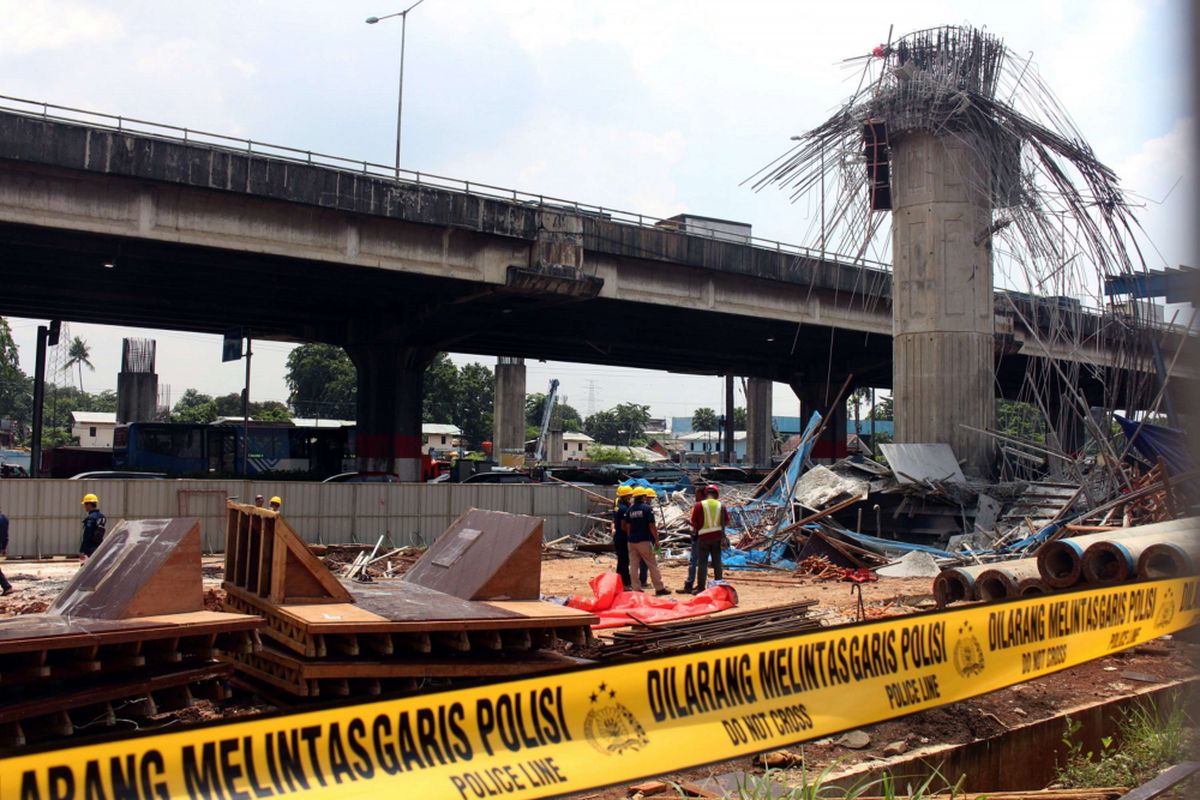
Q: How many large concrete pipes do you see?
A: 6